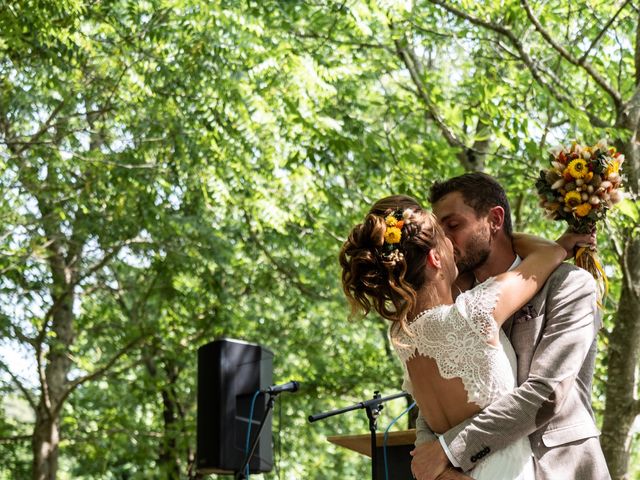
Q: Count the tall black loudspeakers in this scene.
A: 1